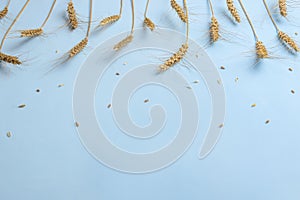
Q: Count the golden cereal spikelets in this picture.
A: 15